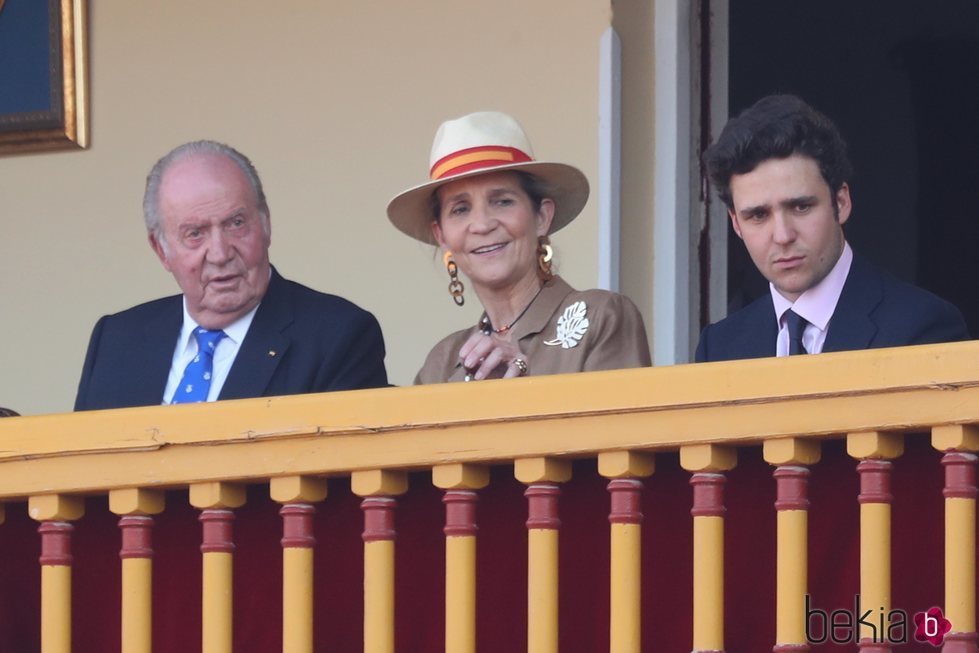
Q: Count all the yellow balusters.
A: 12